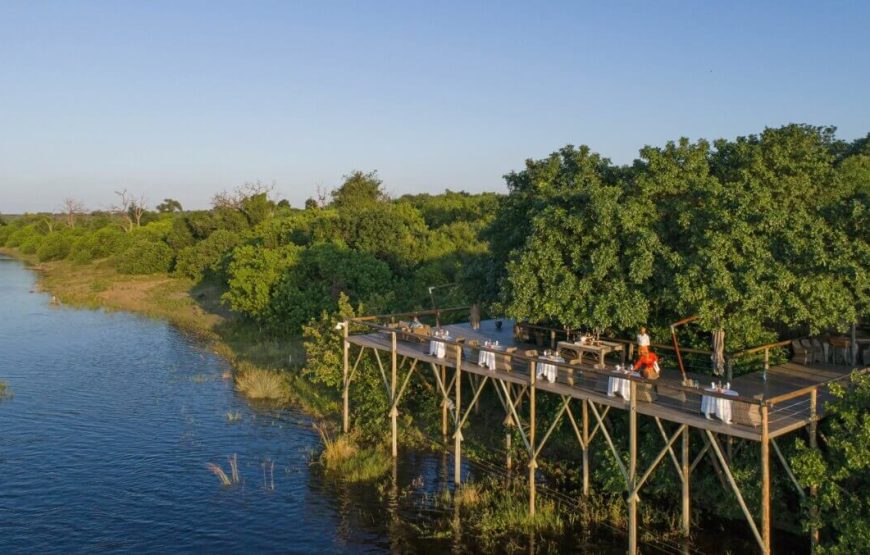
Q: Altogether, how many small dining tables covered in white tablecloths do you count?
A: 5